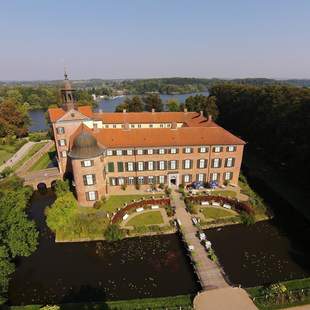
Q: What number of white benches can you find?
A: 6